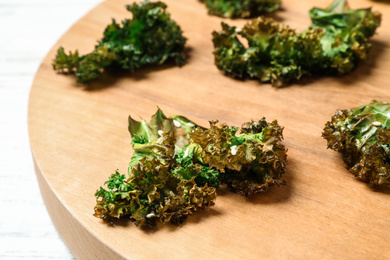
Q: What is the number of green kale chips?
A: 5